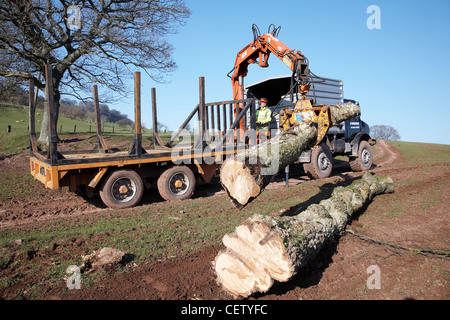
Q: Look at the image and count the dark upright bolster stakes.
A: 6